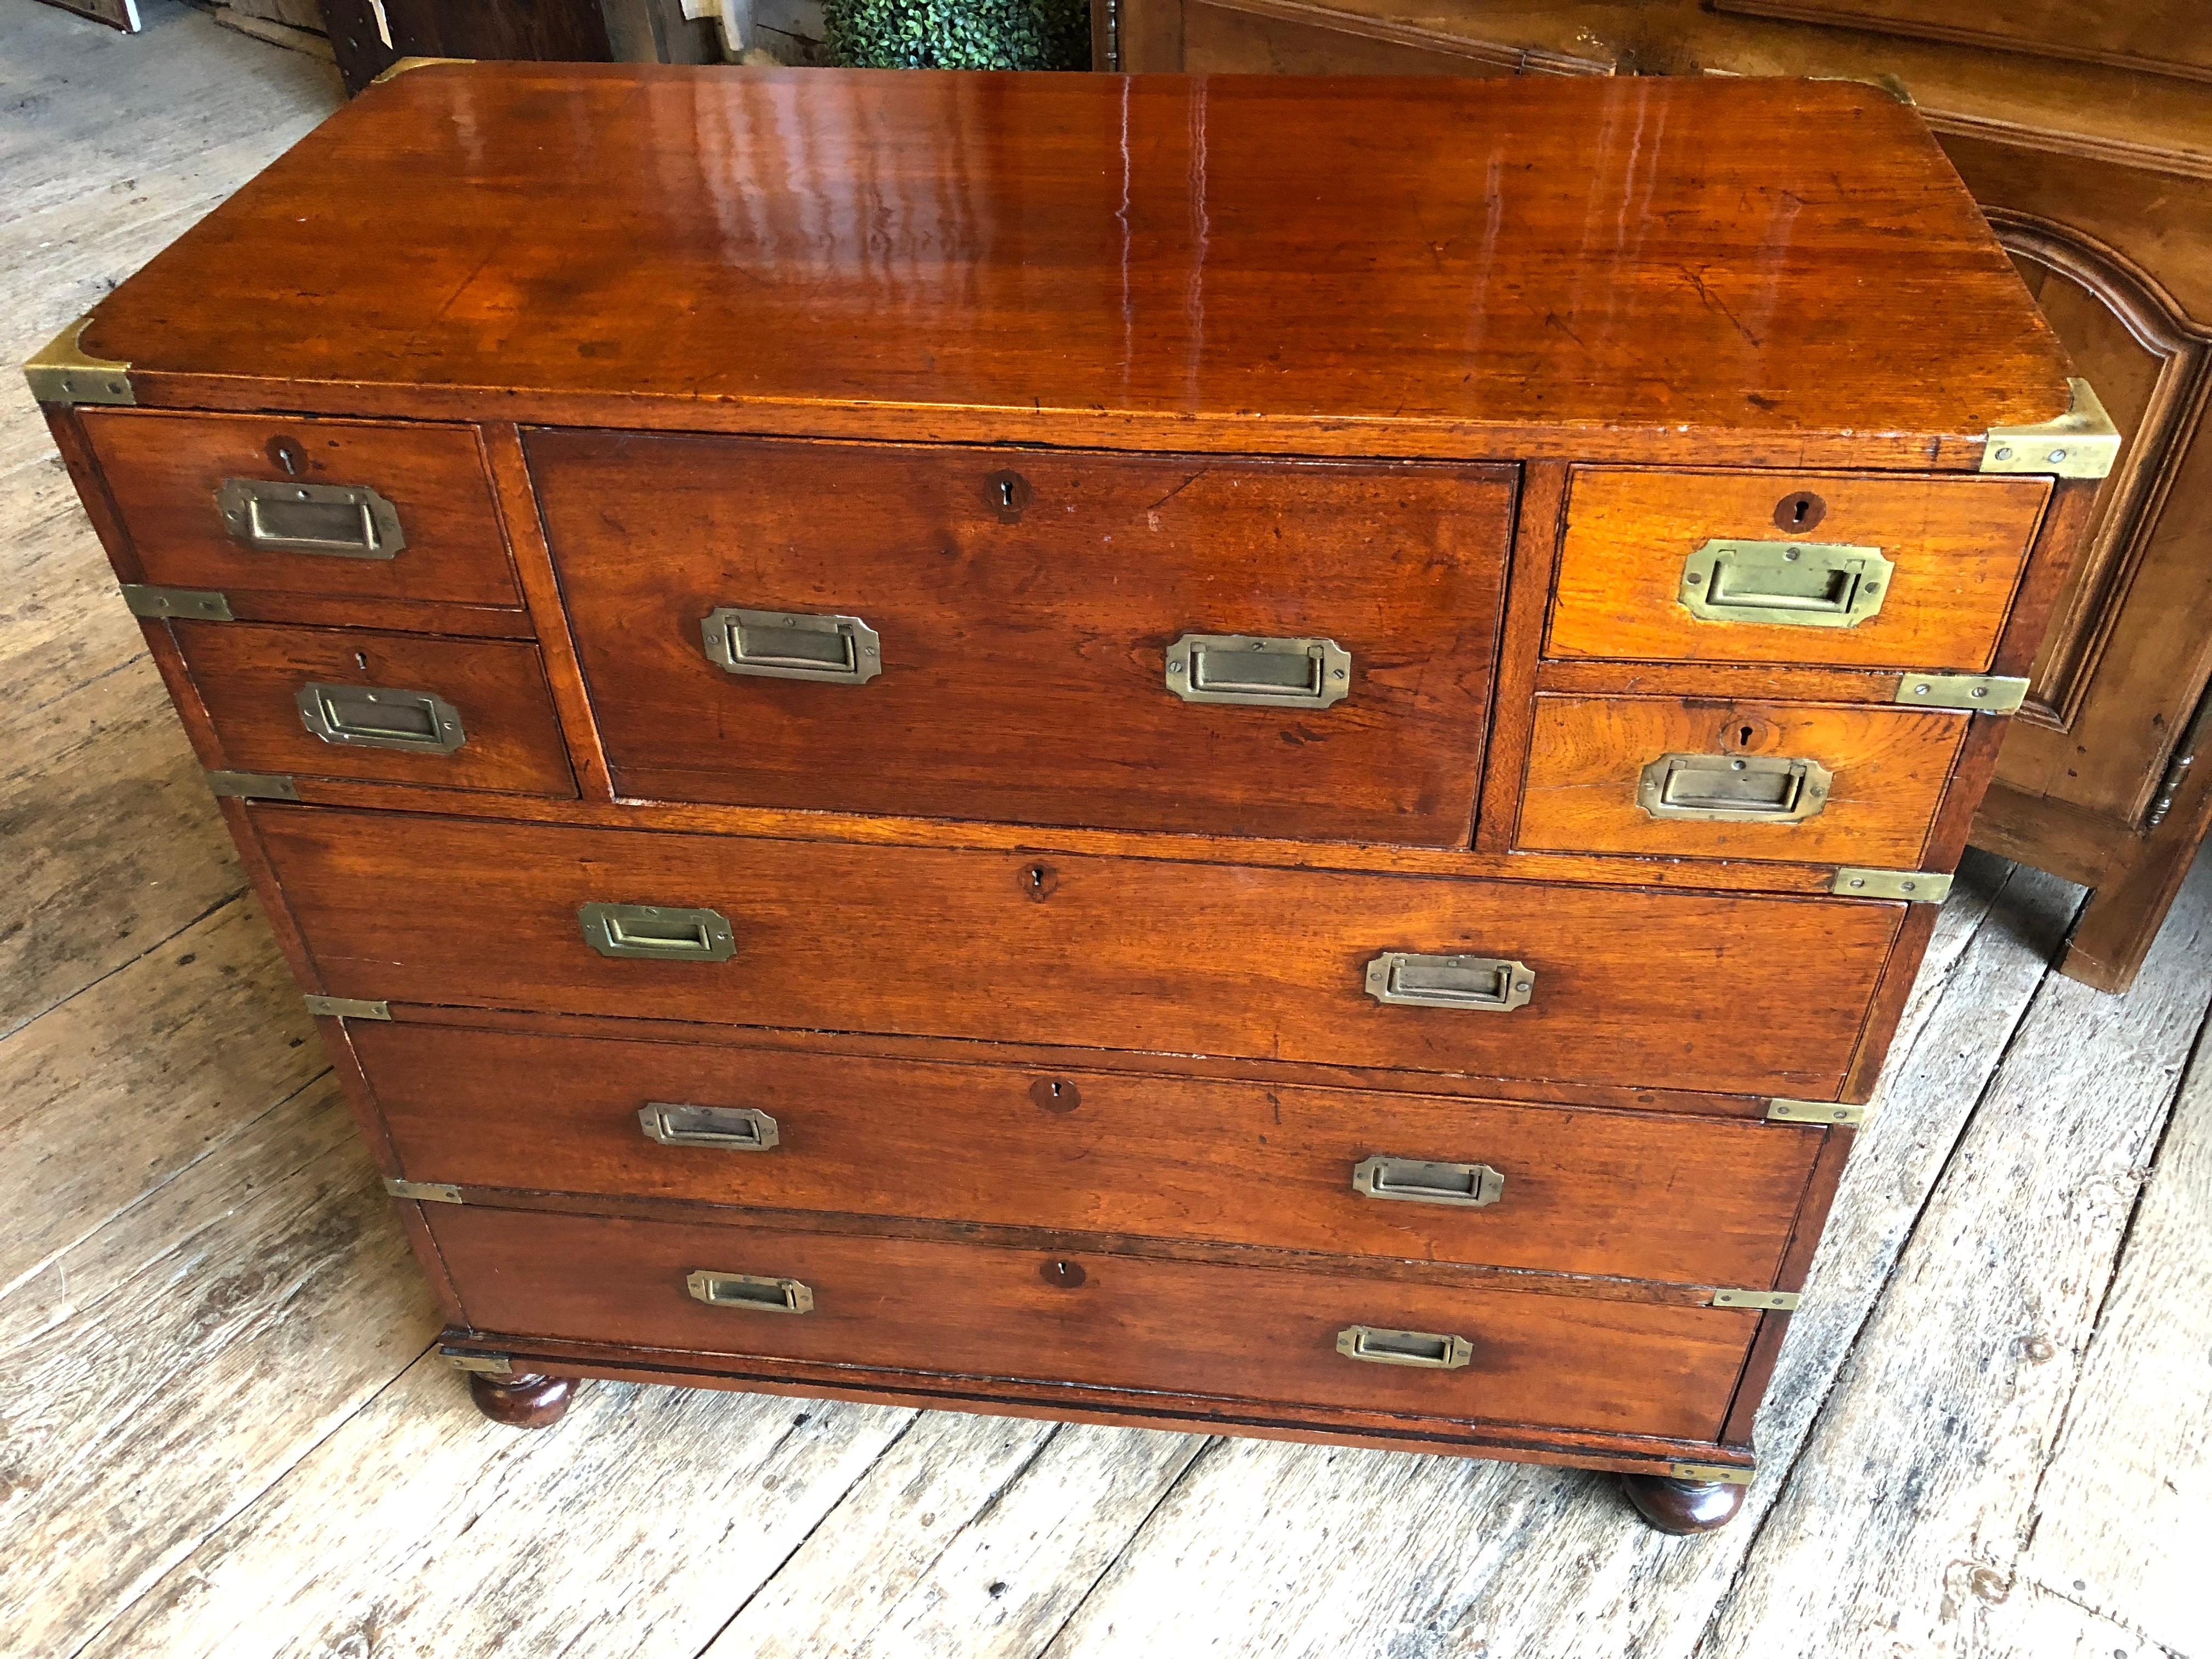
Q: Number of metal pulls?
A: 12